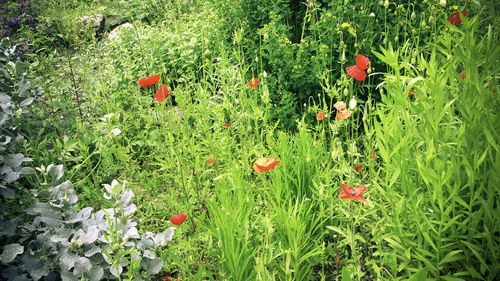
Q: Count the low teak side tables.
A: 0